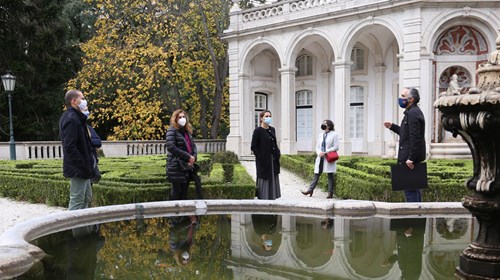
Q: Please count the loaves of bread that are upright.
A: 0